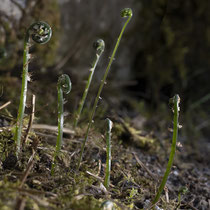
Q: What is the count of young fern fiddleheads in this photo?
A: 6